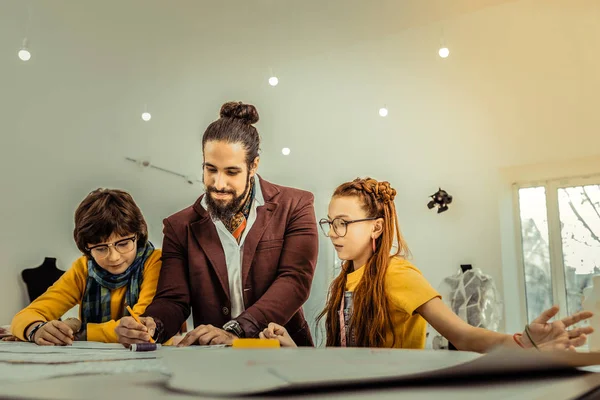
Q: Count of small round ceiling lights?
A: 6